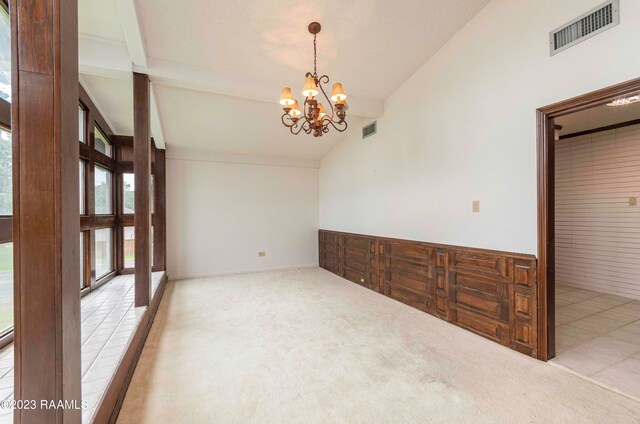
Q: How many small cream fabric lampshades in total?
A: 6